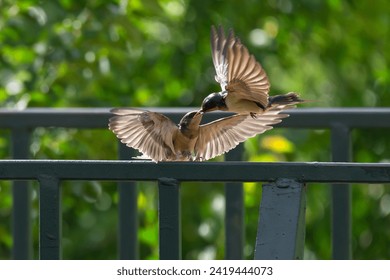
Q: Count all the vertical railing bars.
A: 7